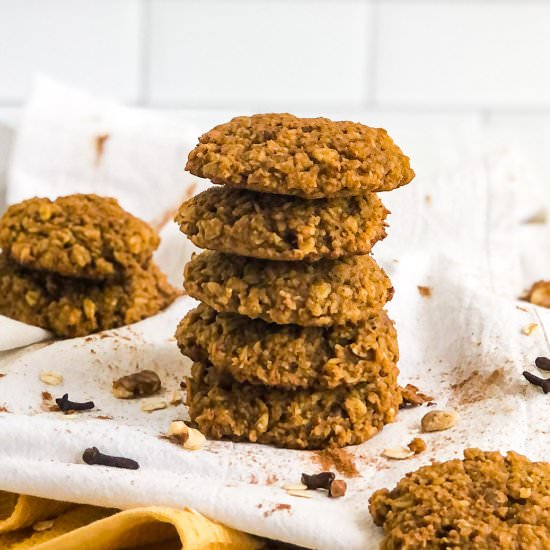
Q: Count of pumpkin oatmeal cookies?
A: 8